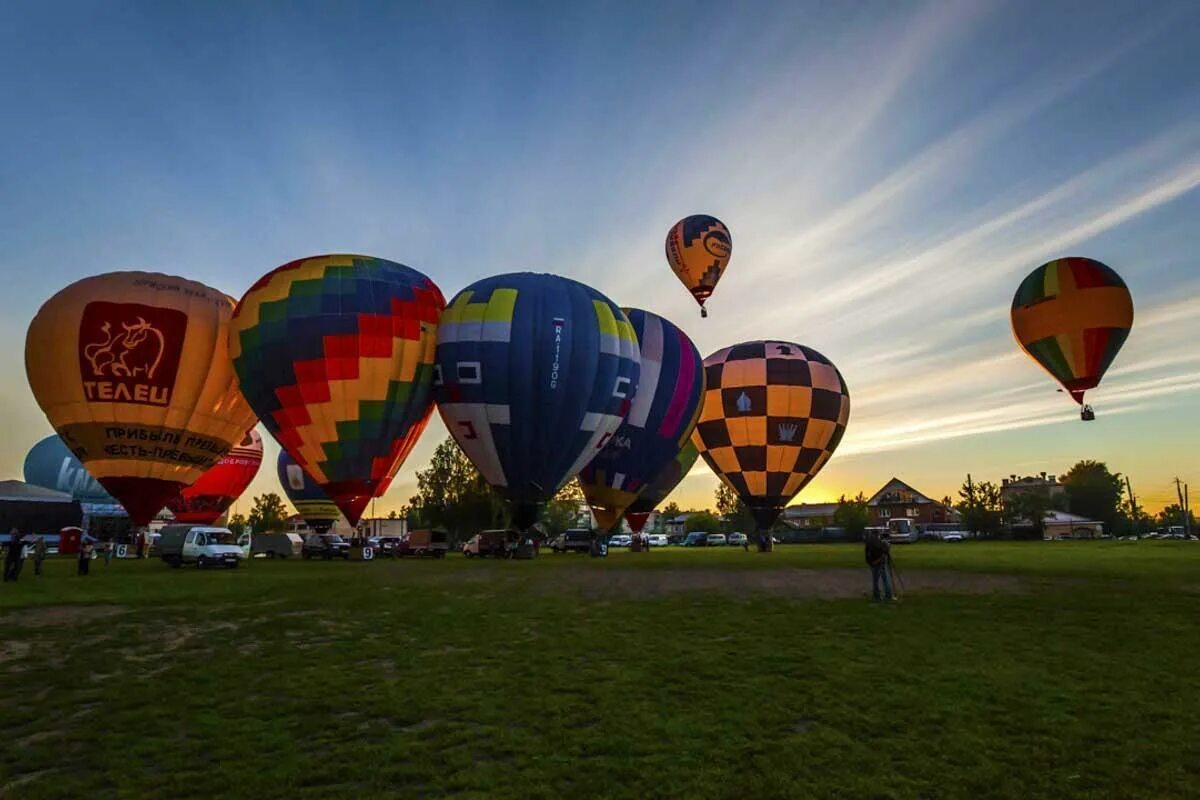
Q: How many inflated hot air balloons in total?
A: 11